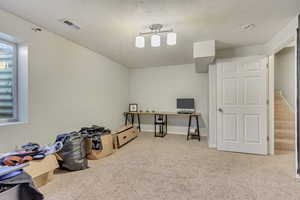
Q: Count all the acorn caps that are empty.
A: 0